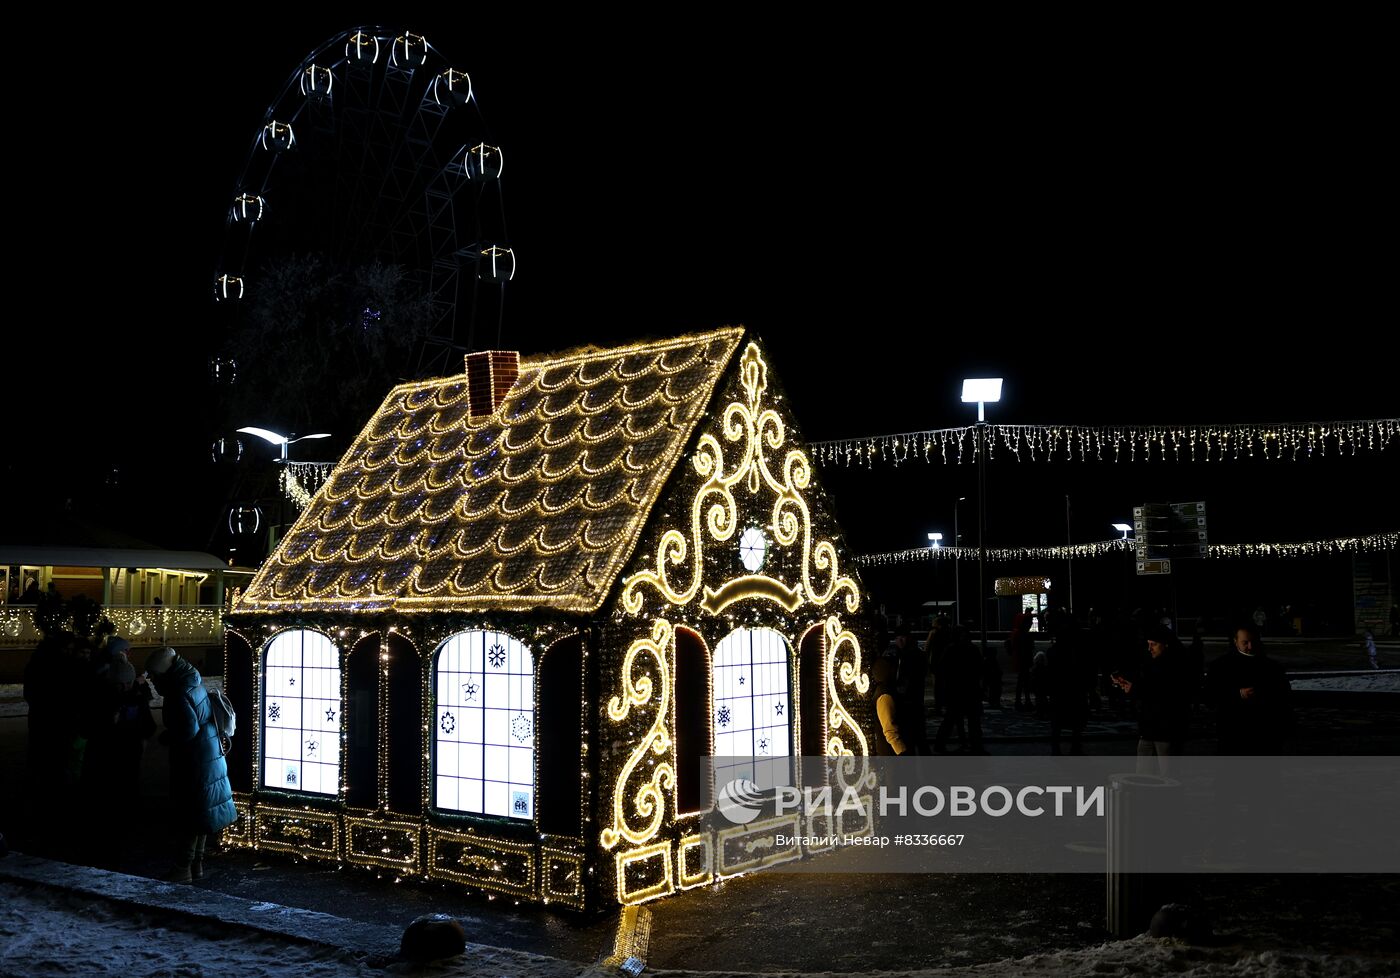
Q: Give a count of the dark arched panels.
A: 6